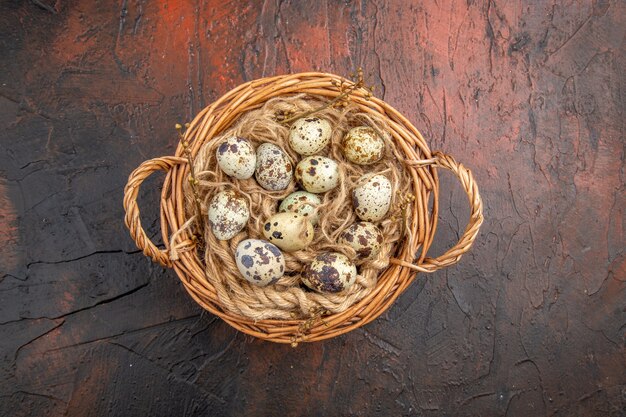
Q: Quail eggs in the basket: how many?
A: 12